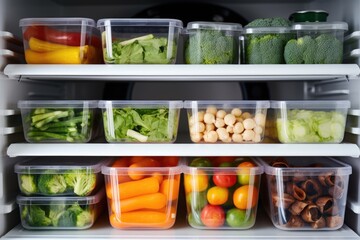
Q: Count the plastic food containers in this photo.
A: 14